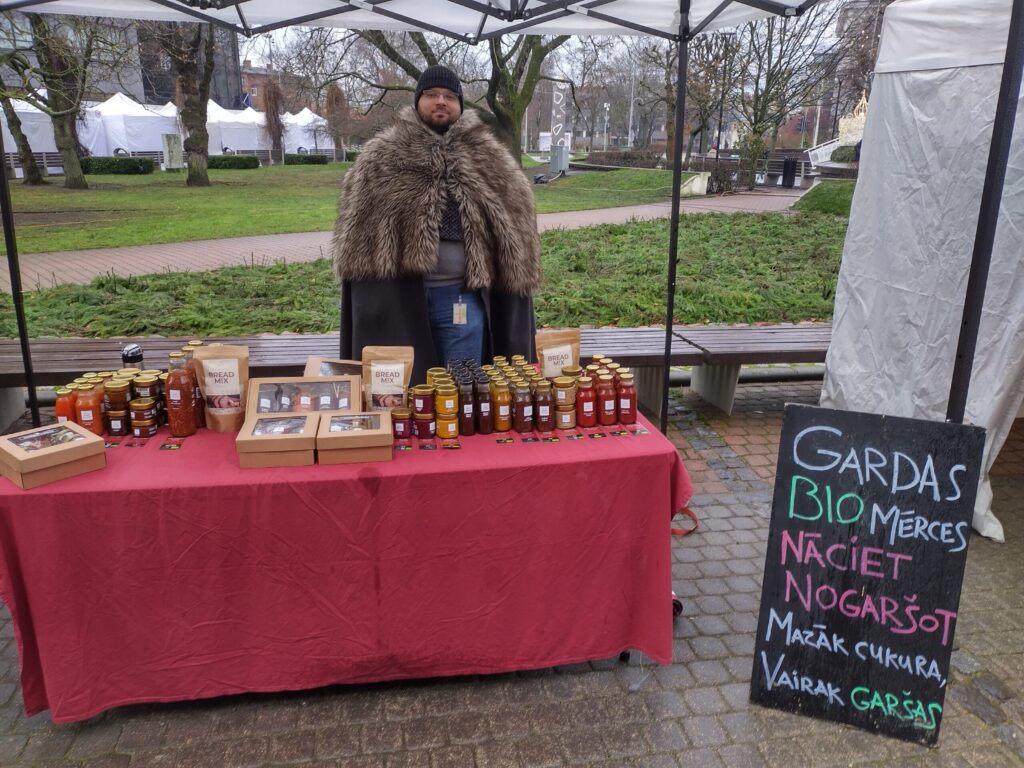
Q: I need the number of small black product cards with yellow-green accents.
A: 13